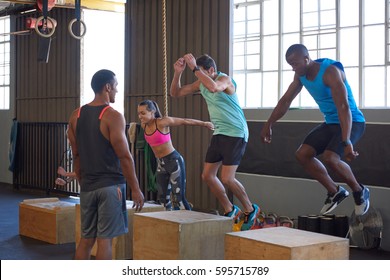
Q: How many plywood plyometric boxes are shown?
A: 4